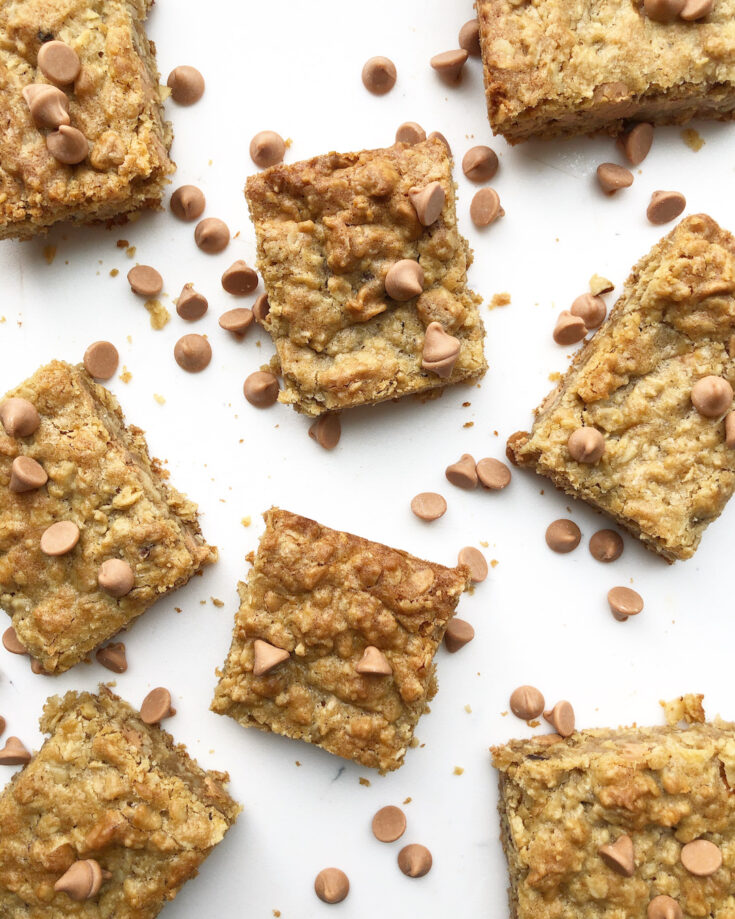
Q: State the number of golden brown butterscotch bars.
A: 8